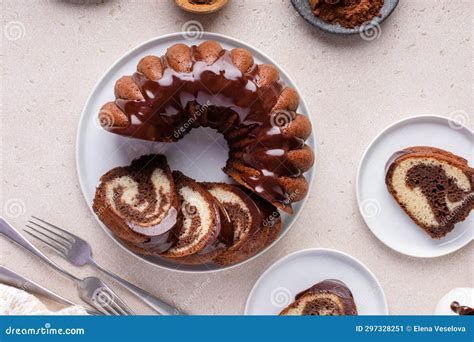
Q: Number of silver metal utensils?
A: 3